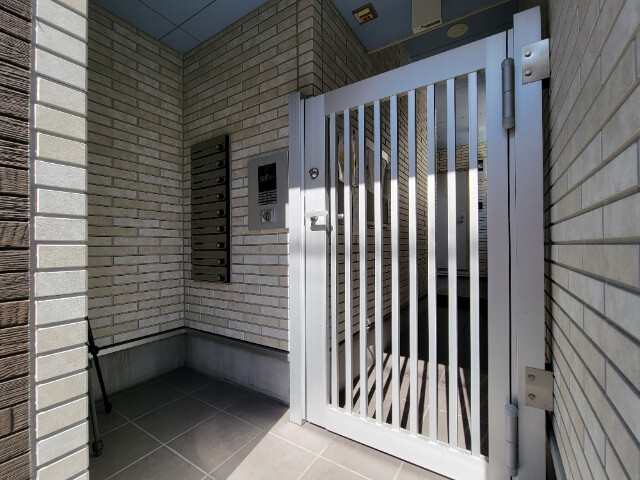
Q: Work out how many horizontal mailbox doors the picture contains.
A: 9